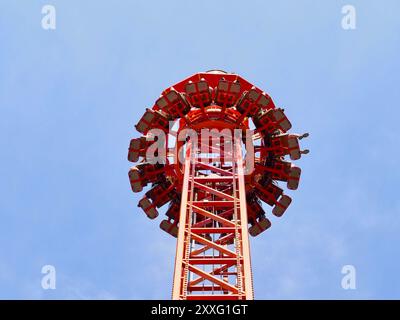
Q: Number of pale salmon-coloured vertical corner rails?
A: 2